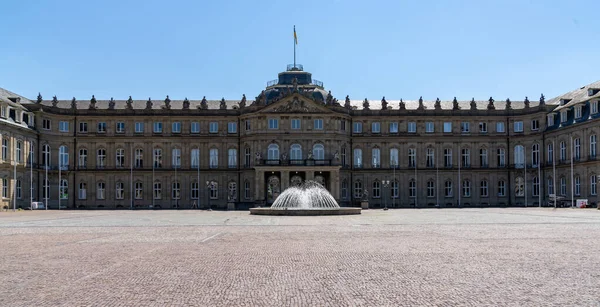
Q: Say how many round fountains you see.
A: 1